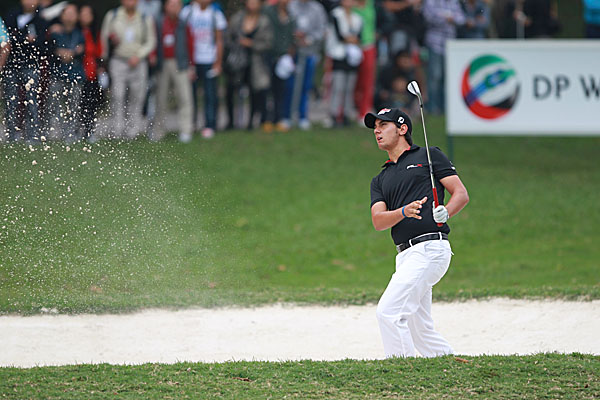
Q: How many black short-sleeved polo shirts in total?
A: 1